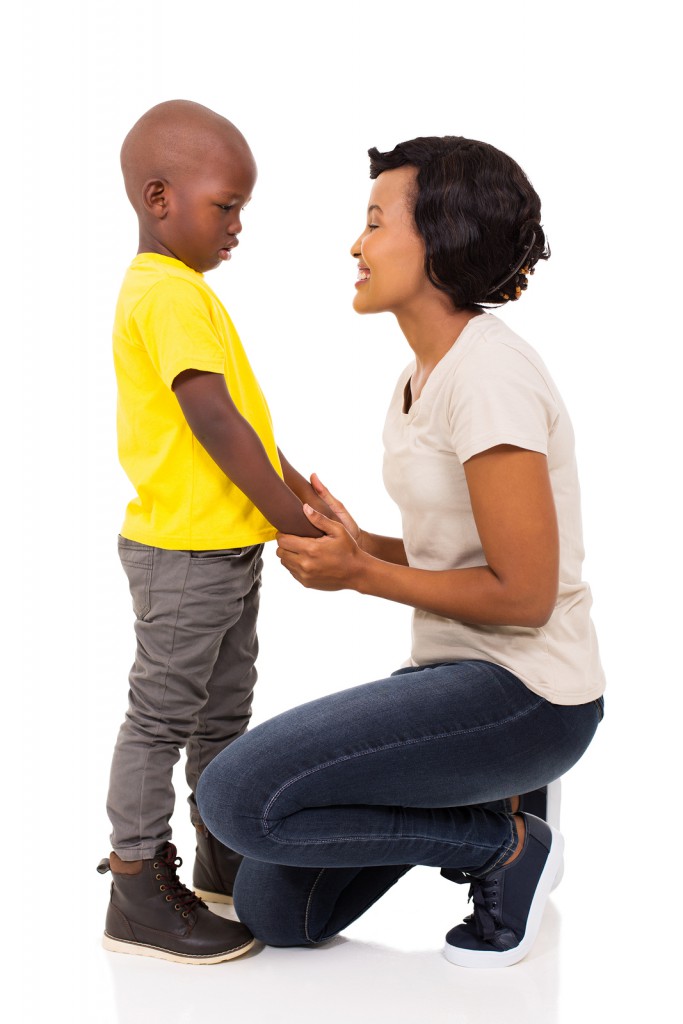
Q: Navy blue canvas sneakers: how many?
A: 2